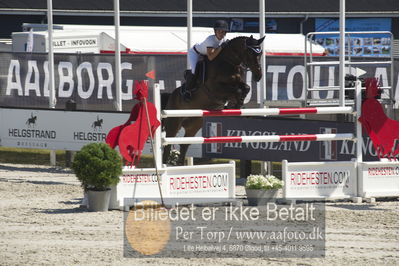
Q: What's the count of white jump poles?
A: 2